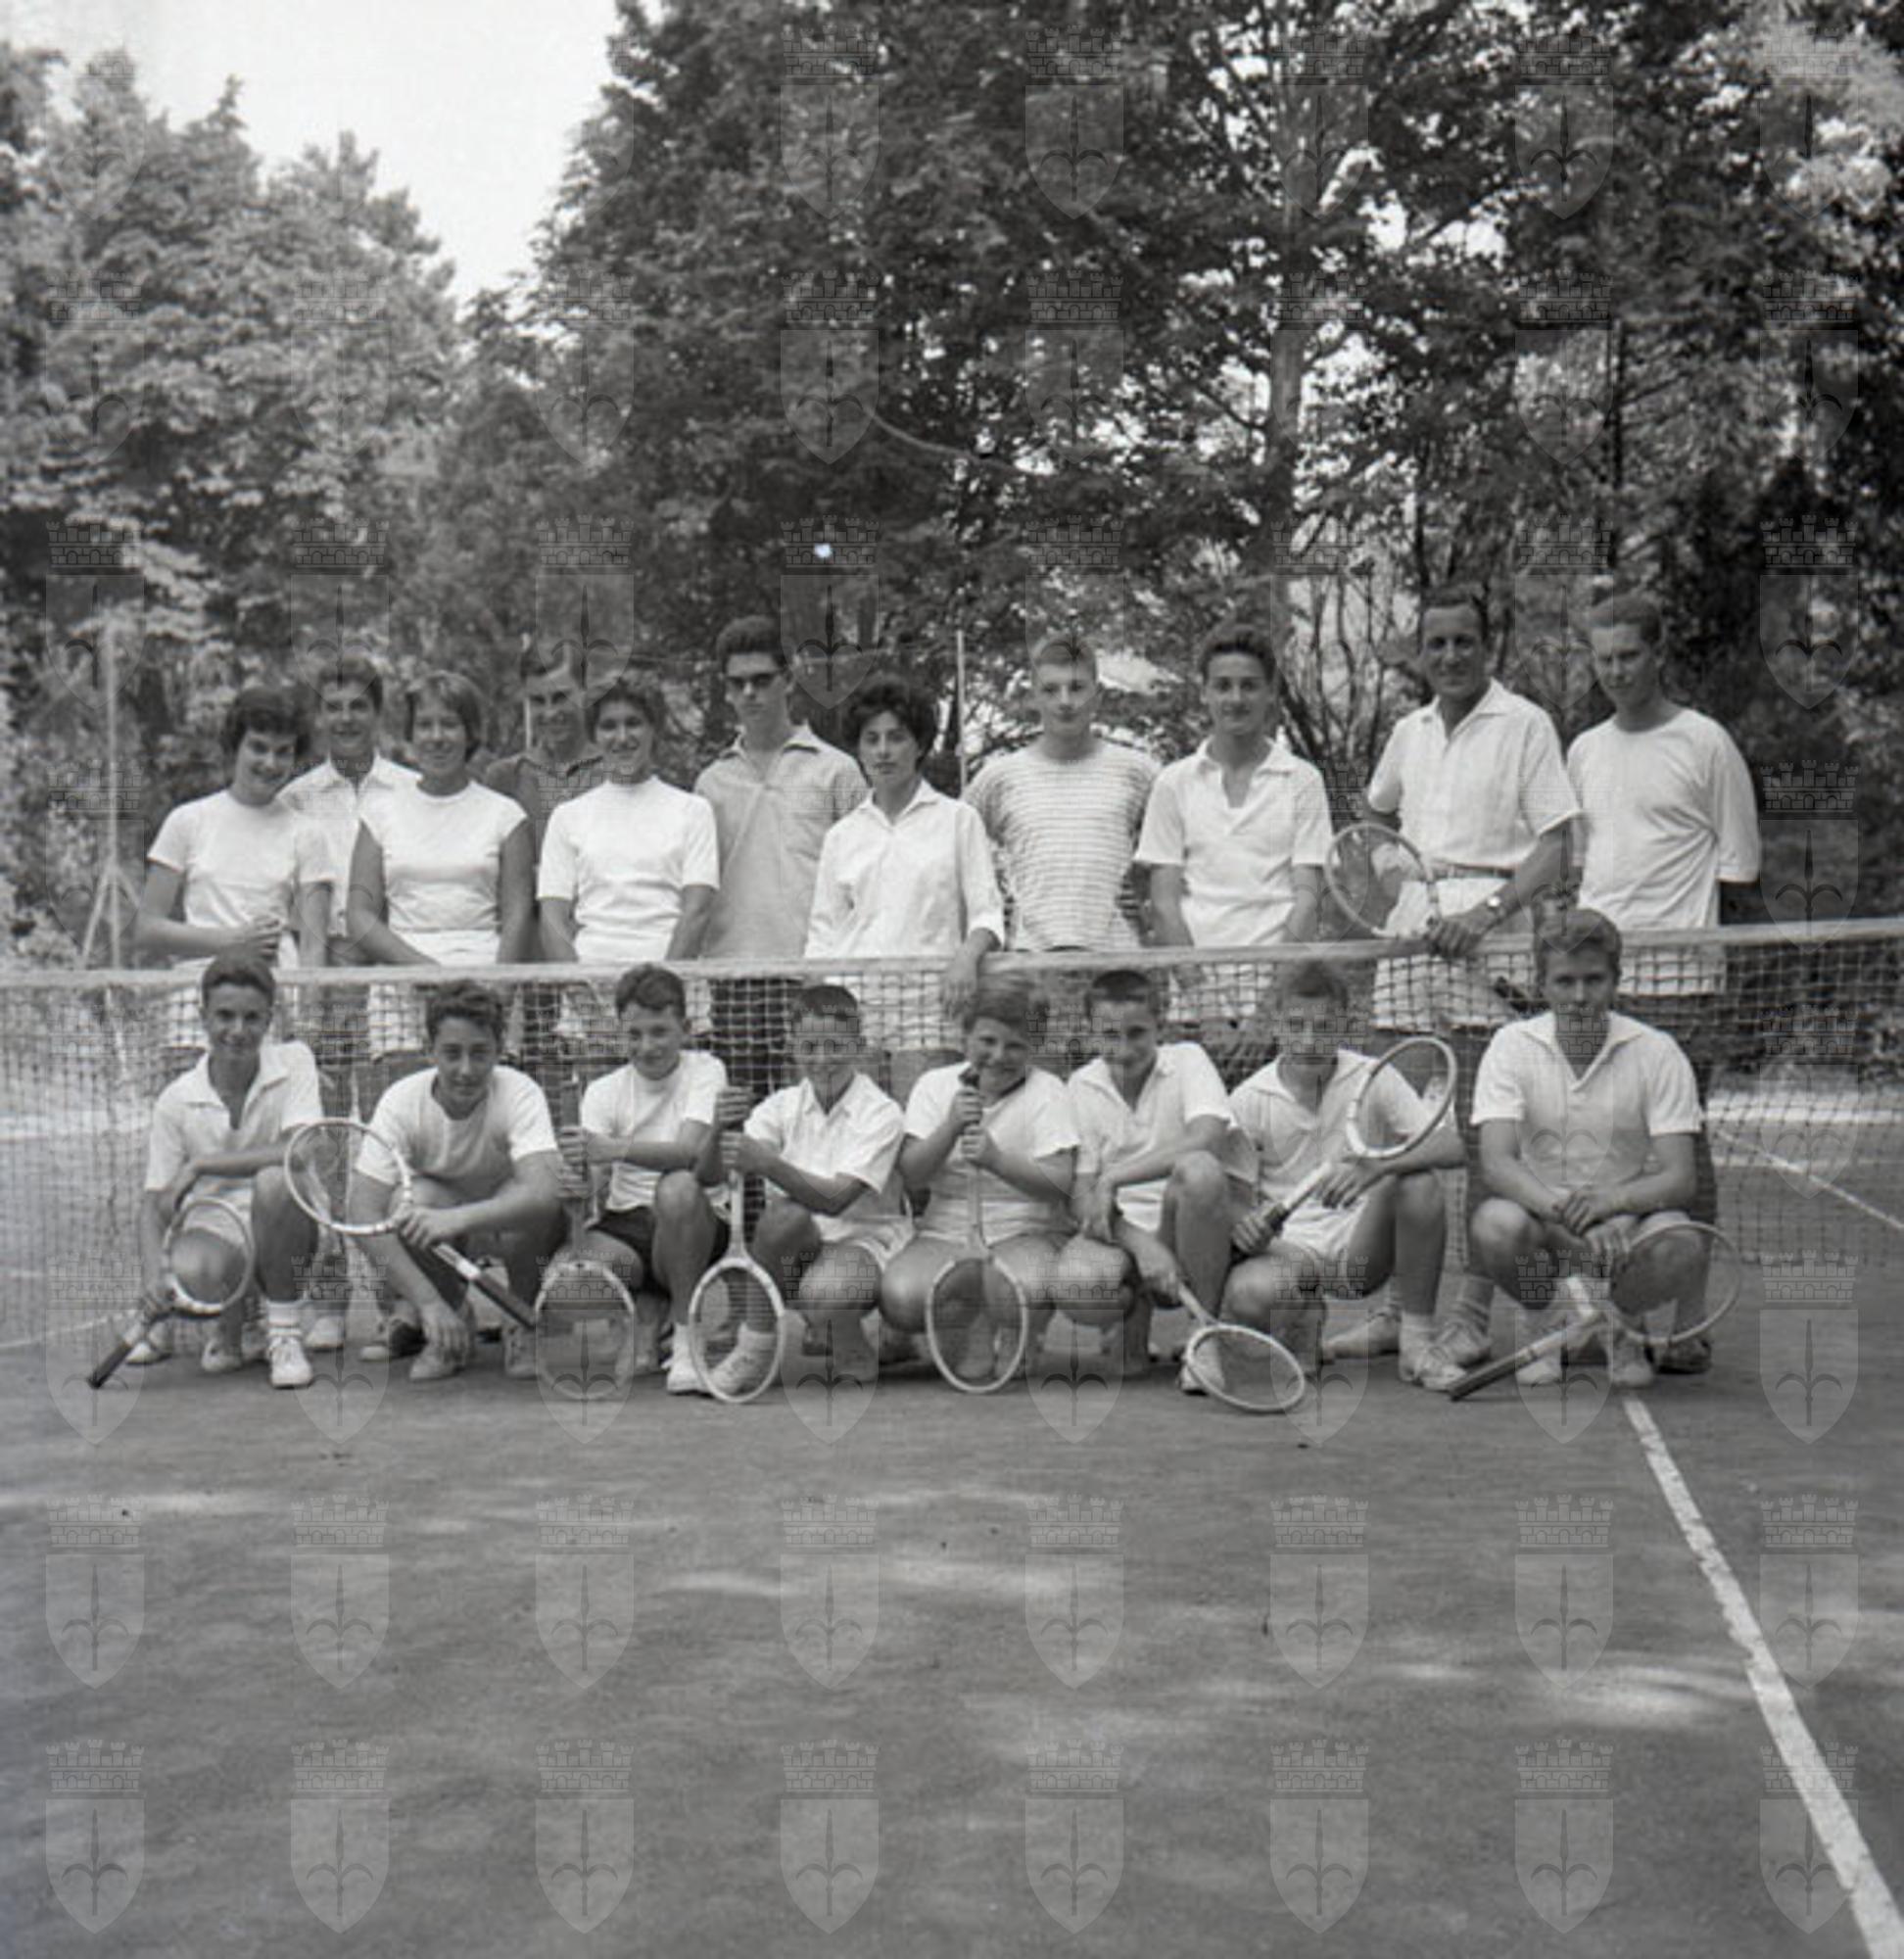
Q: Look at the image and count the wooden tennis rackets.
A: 9